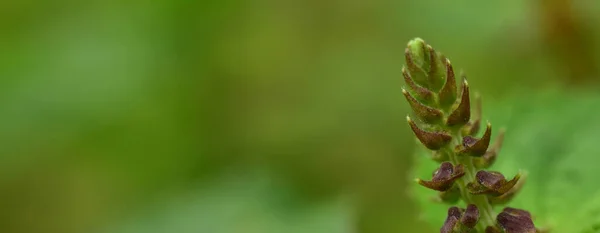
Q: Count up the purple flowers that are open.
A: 0